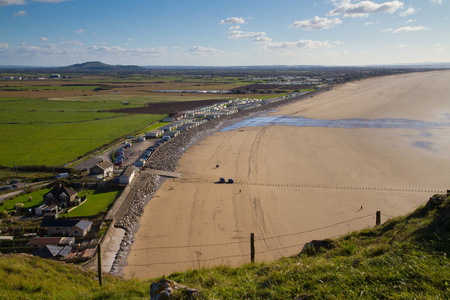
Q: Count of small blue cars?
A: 2